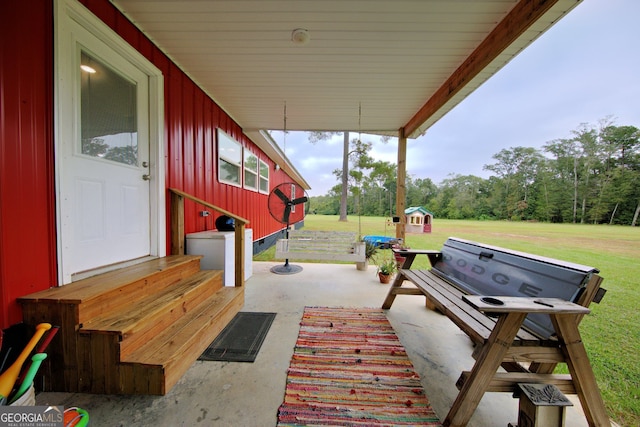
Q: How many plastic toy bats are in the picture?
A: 2